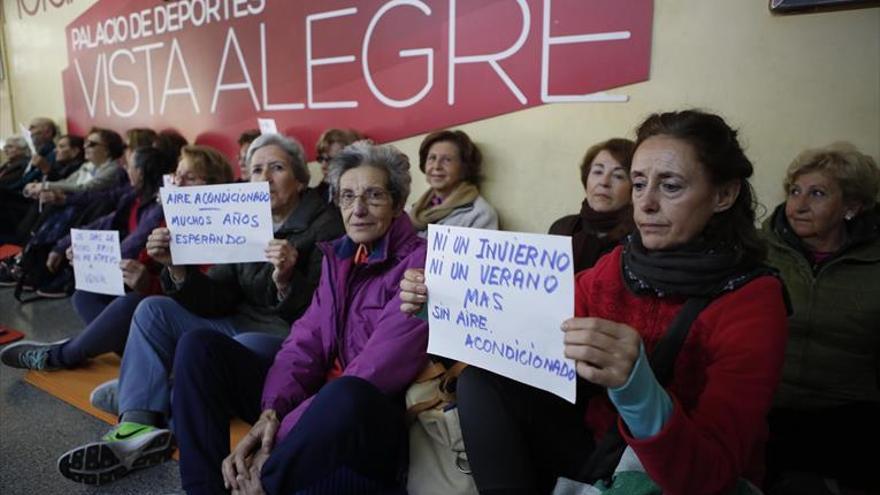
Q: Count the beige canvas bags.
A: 1